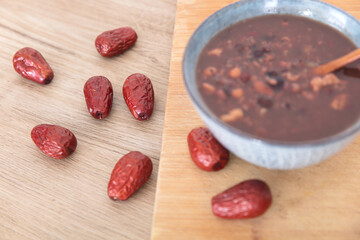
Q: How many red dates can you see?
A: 8